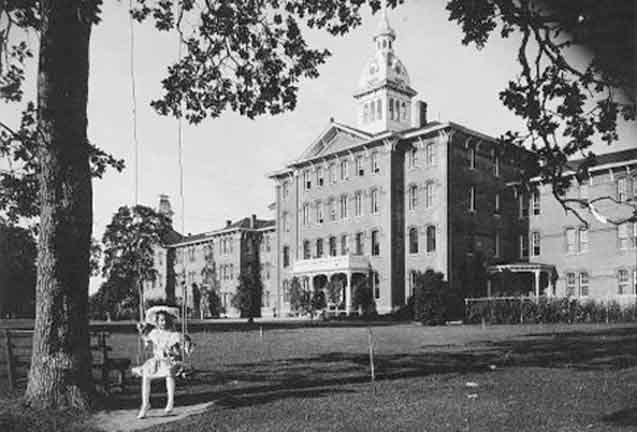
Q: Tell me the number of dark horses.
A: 0